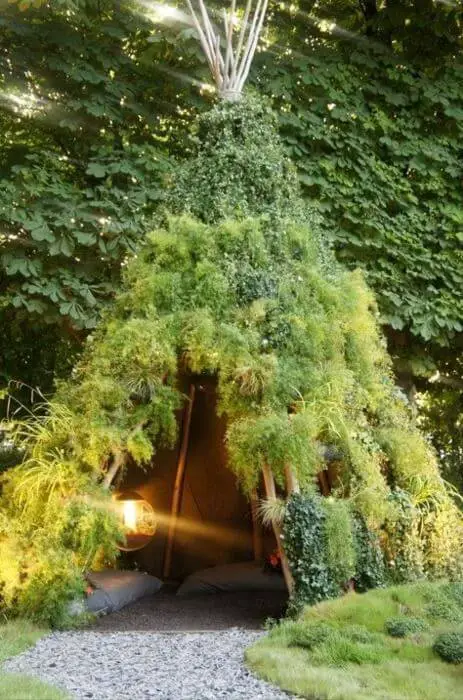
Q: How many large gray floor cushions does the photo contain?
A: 2